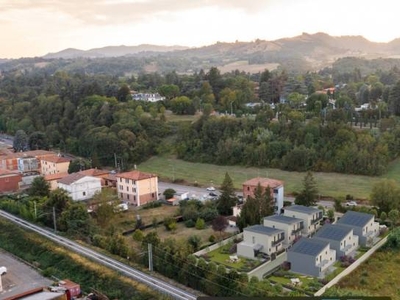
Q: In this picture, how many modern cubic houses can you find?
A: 6